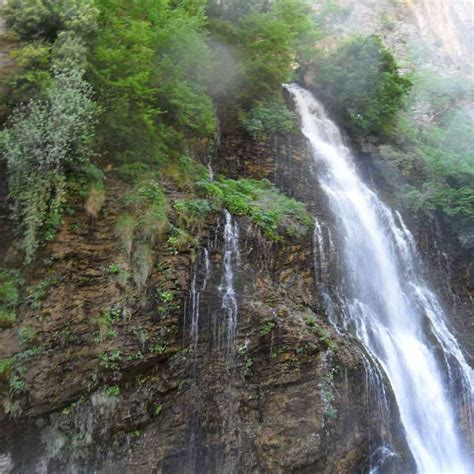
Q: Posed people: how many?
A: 0